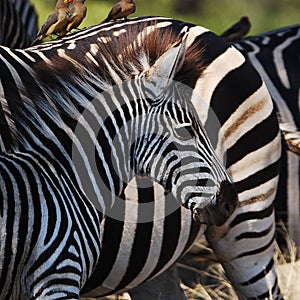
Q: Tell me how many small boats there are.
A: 0